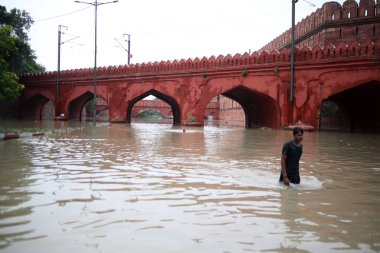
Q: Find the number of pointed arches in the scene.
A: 5